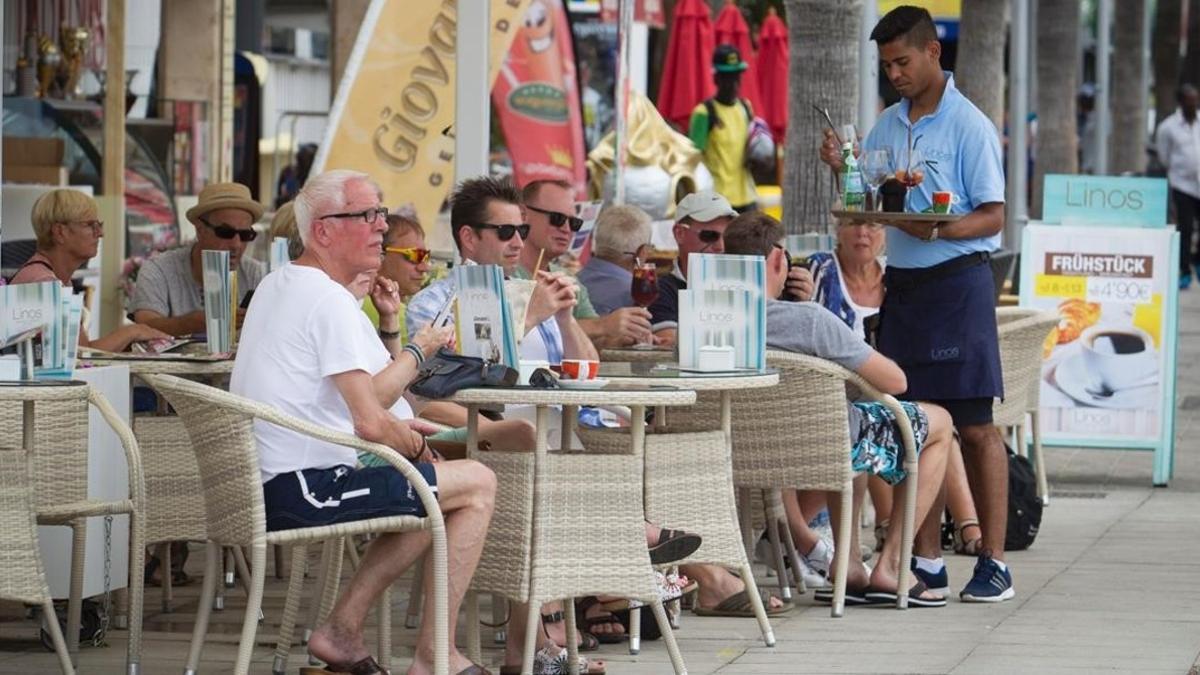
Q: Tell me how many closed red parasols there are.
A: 3